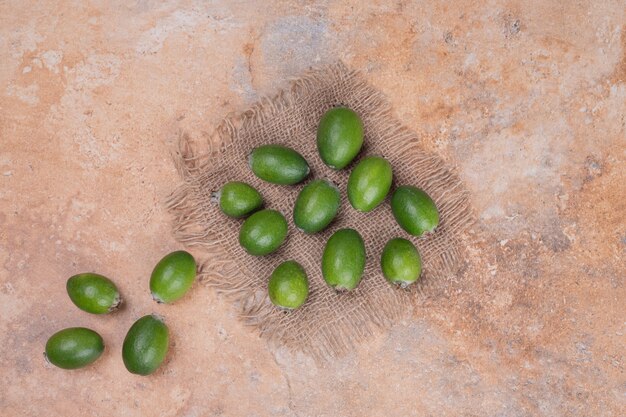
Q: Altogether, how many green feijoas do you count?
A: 14